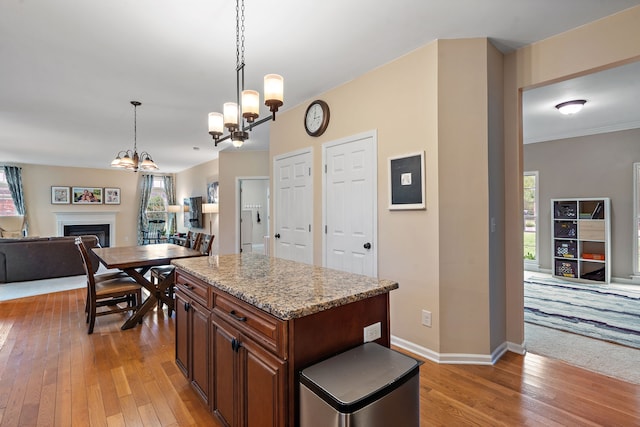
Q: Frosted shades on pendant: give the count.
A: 4